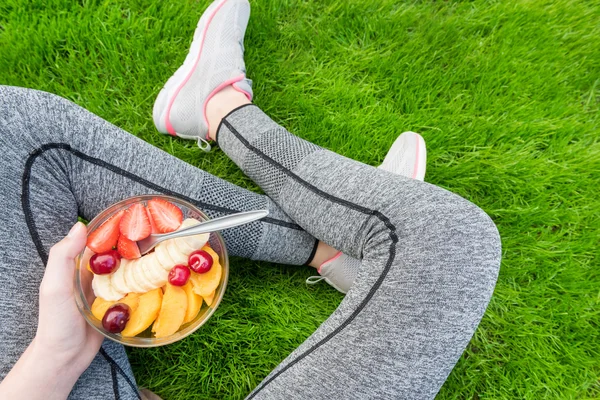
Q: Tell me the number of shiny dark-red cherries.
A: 4